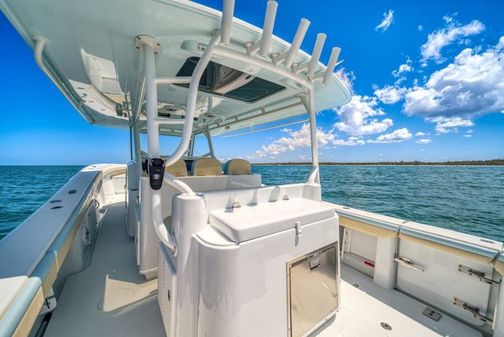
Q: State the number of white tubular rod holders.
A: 5